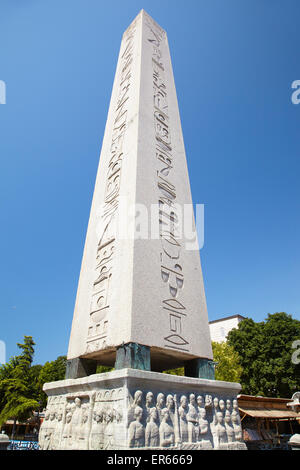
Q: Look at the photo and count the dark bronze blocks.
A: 3